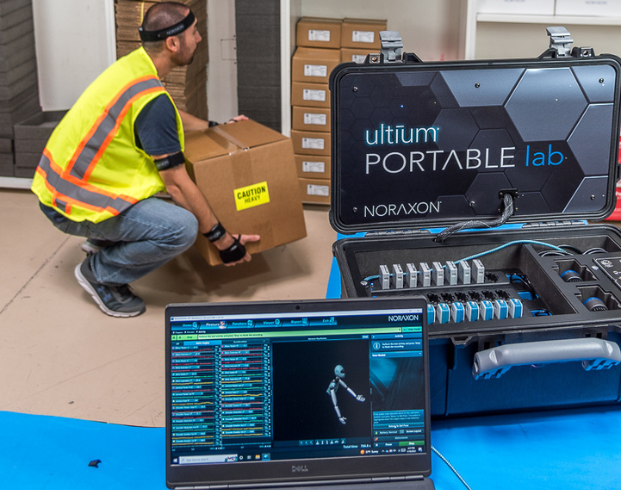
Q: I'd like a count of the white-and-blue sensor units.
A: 7